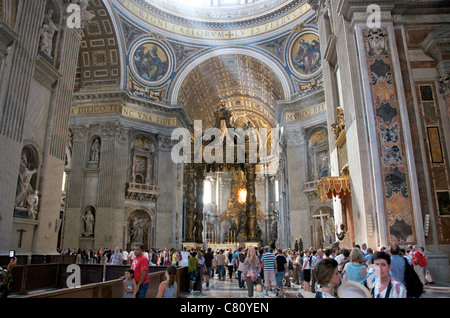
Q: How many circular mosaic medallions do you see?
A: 2